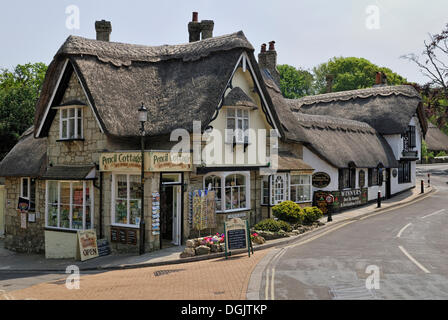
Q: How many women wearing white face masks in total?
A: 0